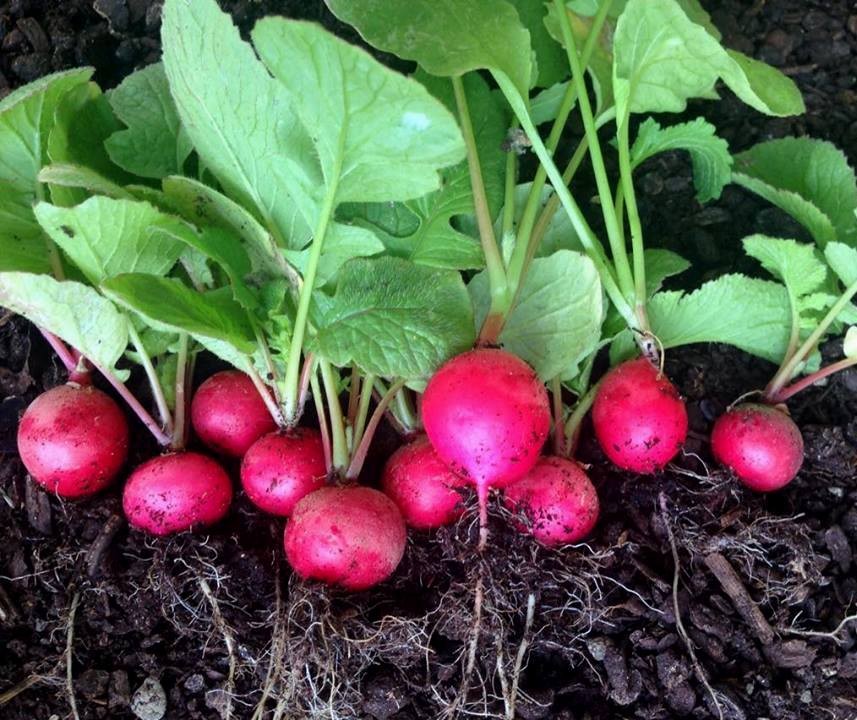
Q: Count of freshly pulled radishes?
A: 10